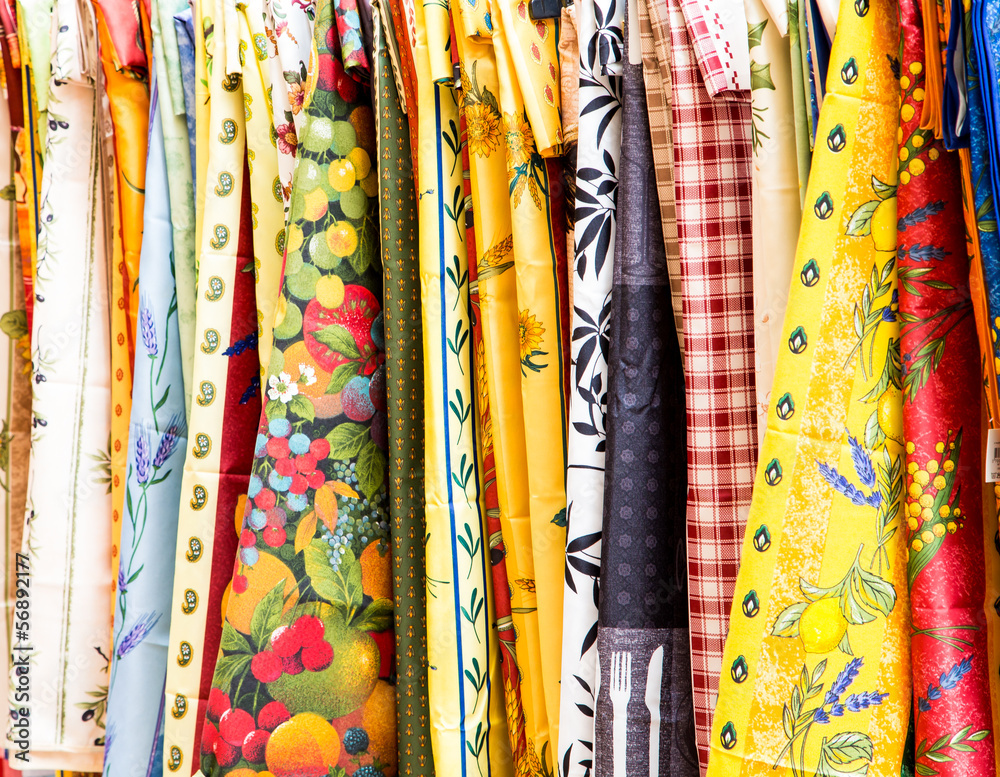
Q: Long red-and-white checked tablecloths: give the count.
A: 1